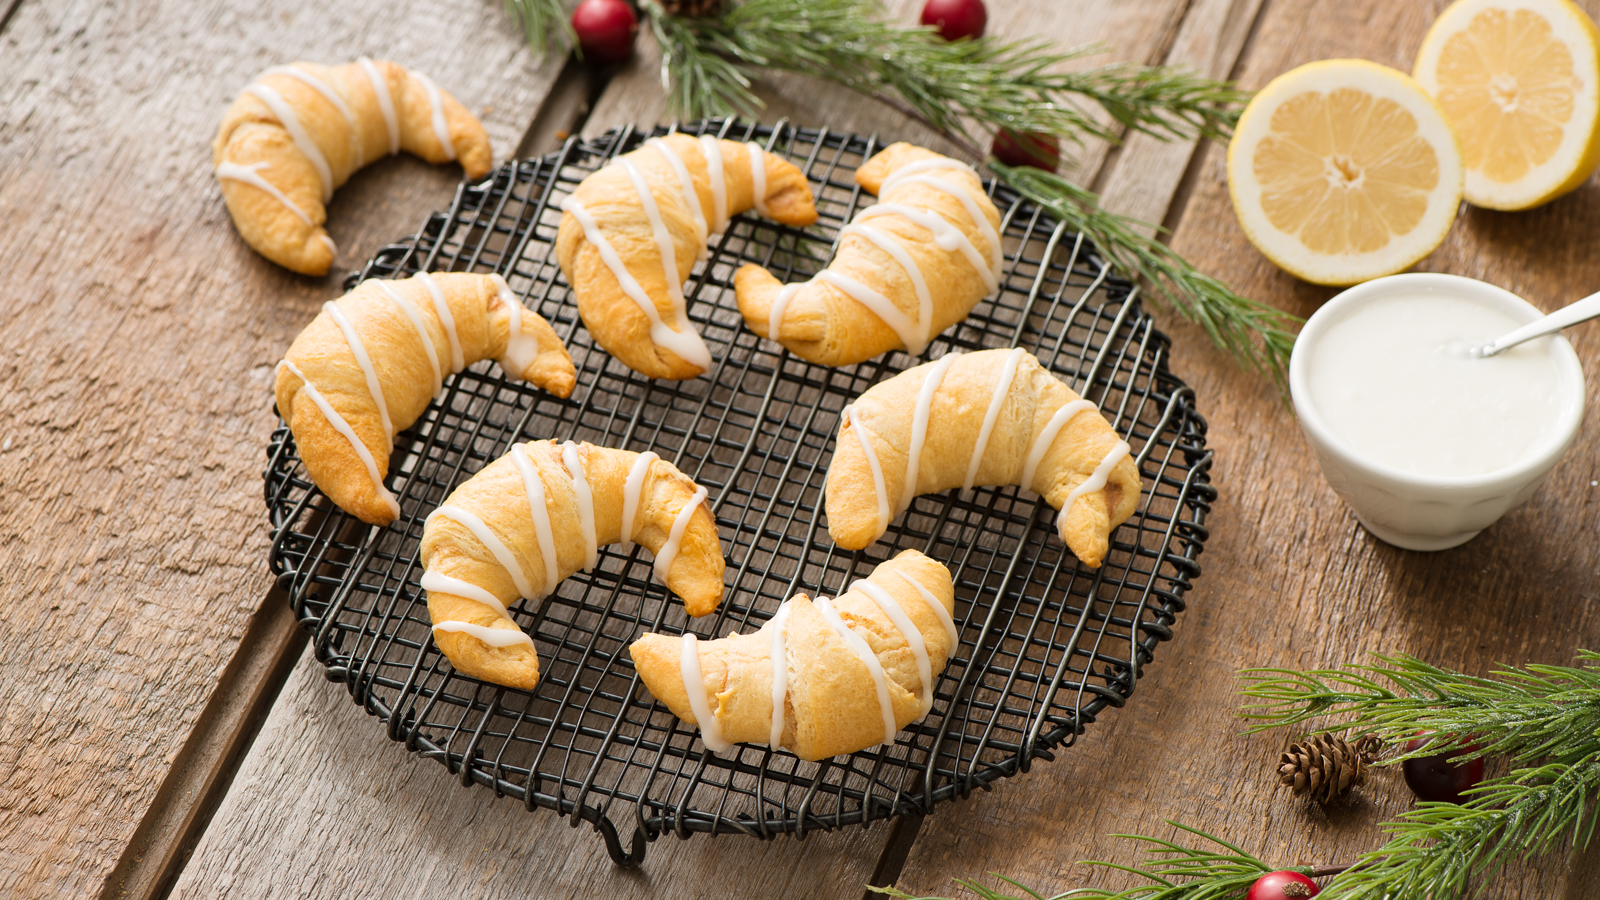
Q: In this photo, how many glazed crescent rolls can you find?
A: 7